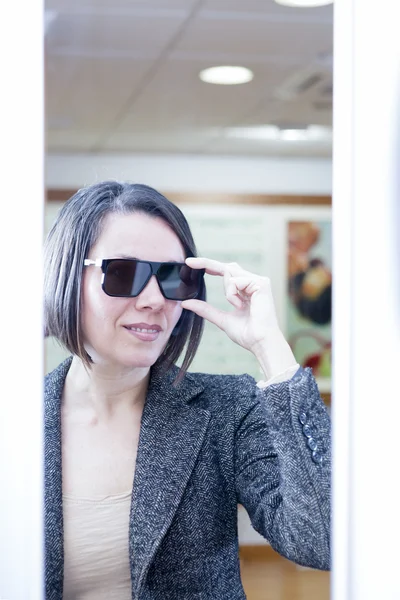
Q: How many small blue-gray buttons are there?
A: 4